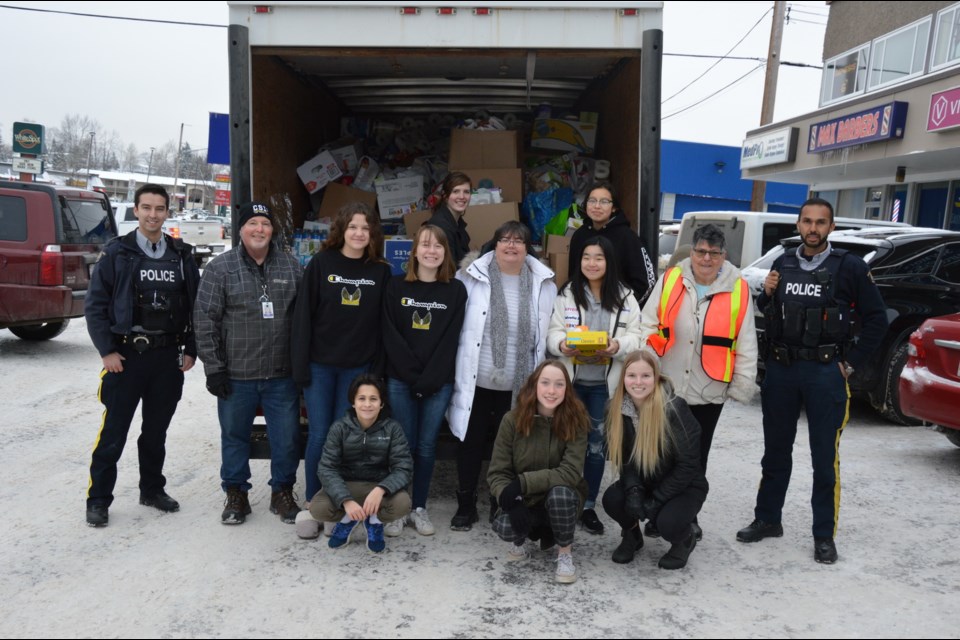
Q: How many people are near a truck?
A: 13